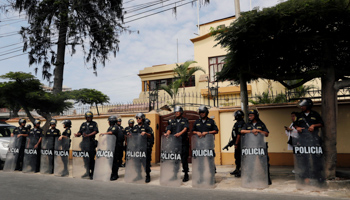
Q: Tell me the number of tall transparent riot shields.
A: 11